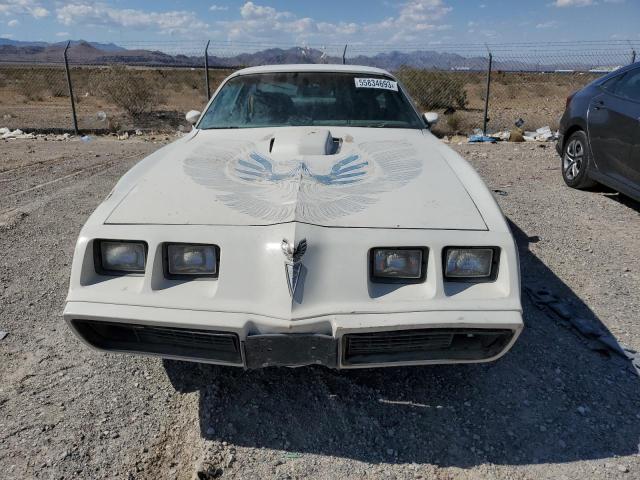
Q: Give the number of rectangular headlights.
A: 4